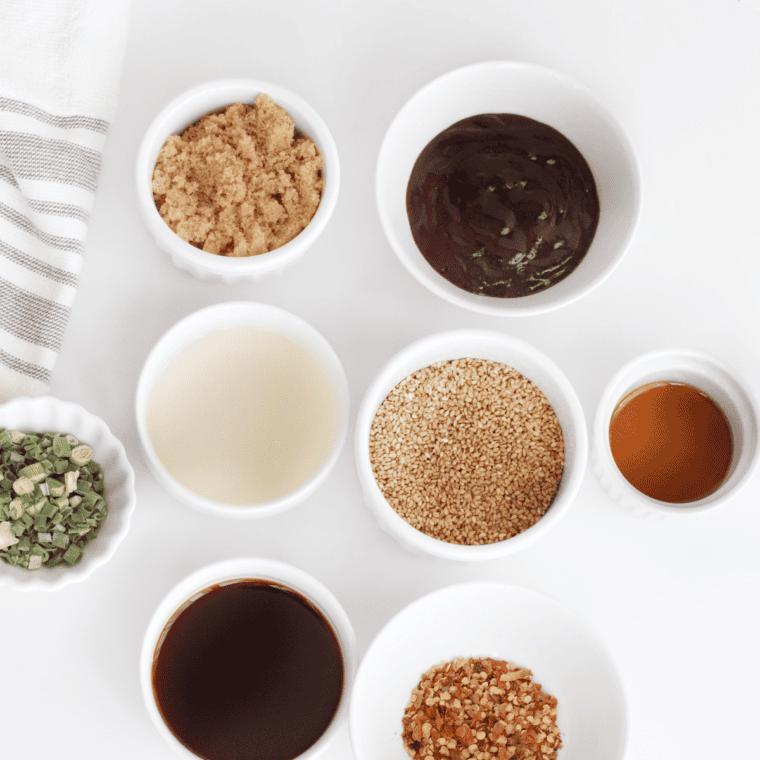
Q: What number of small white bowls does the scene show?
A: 8